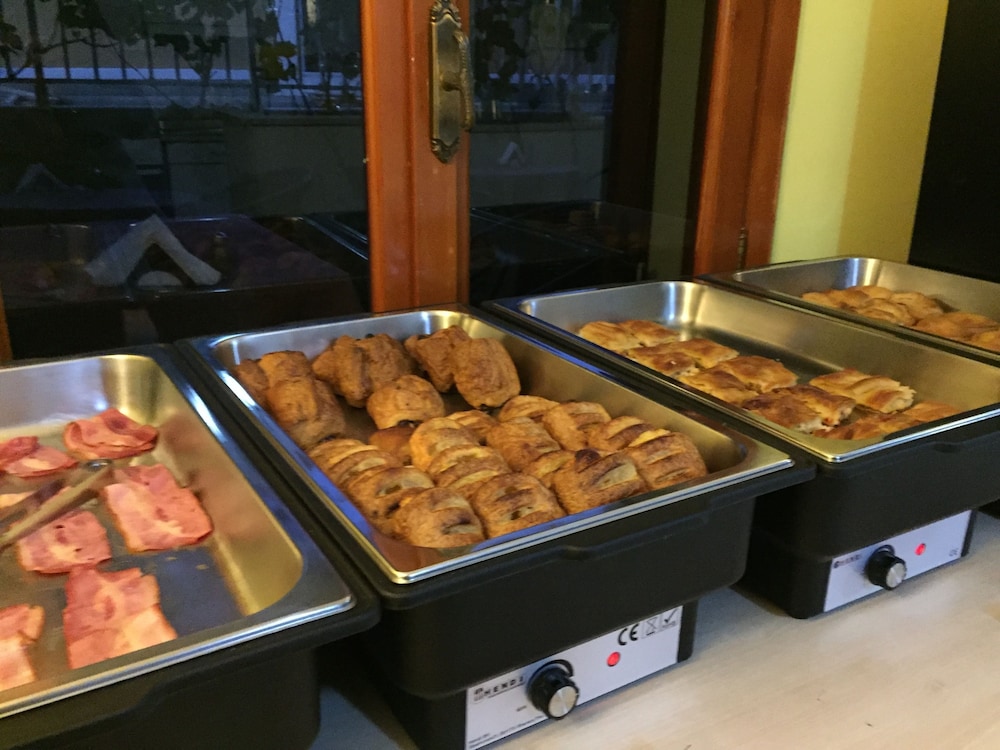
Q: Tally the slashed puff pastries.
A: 14